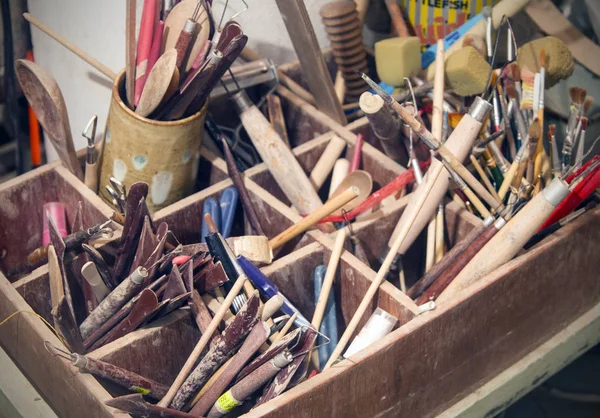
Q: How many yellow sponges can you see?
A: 3